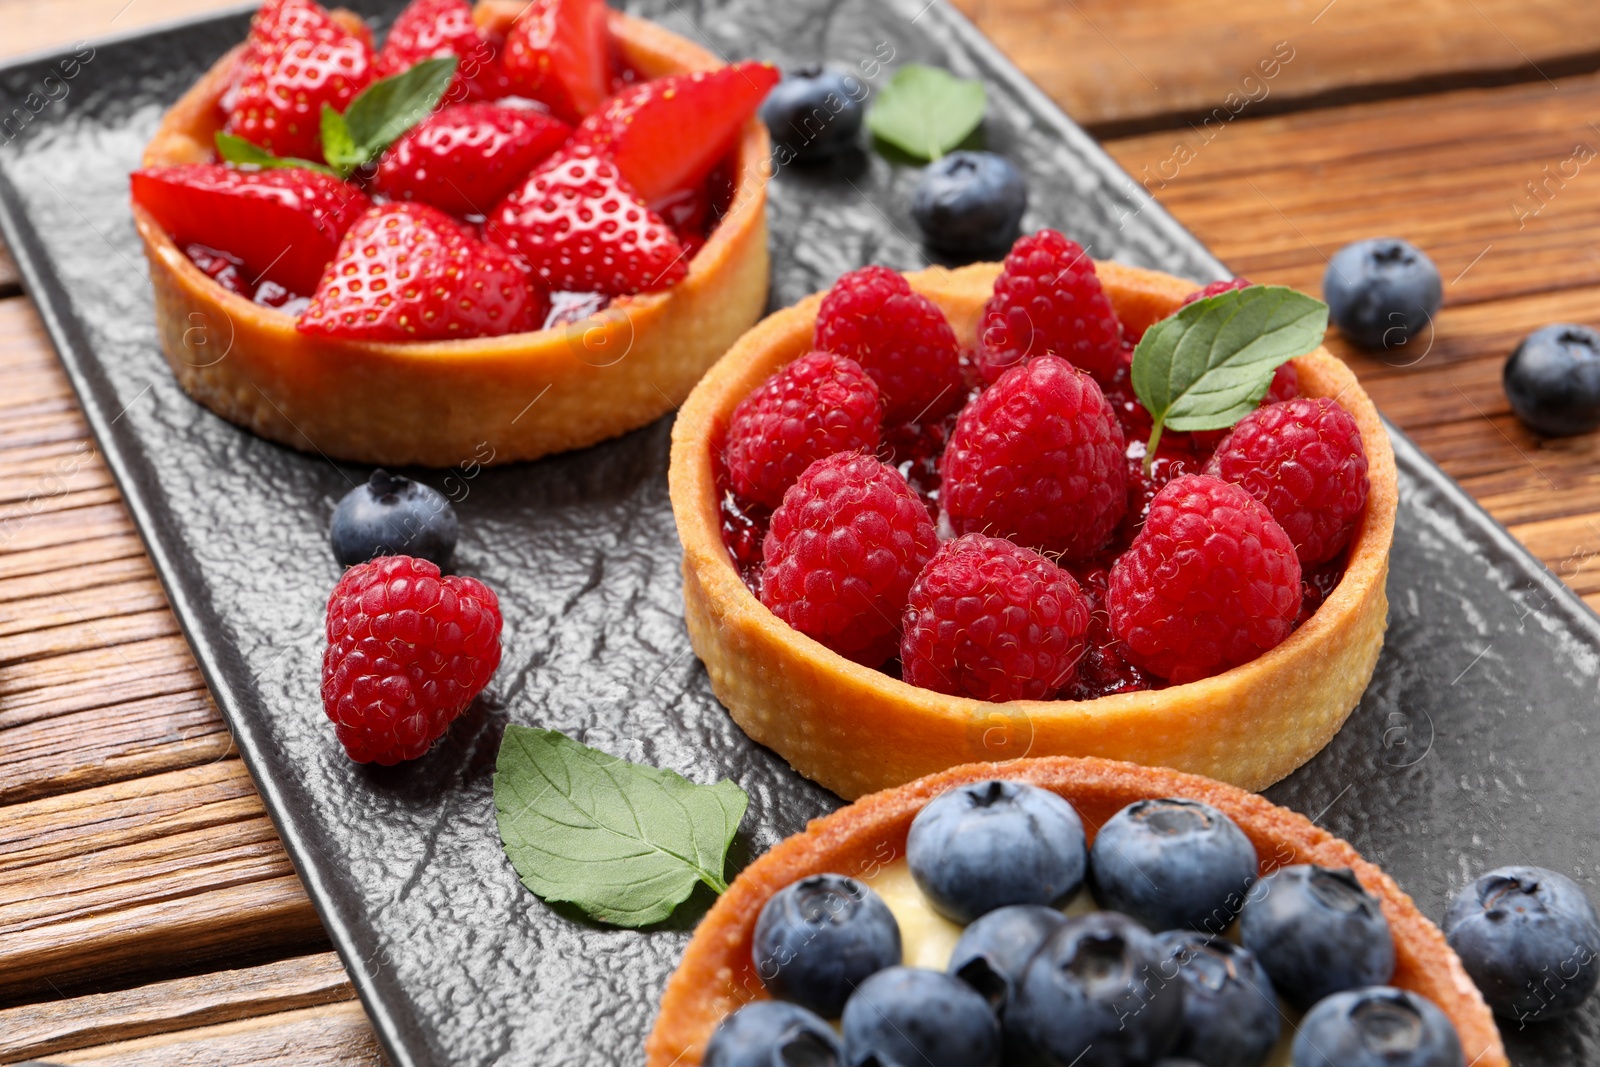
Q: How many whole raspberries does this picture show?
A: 10